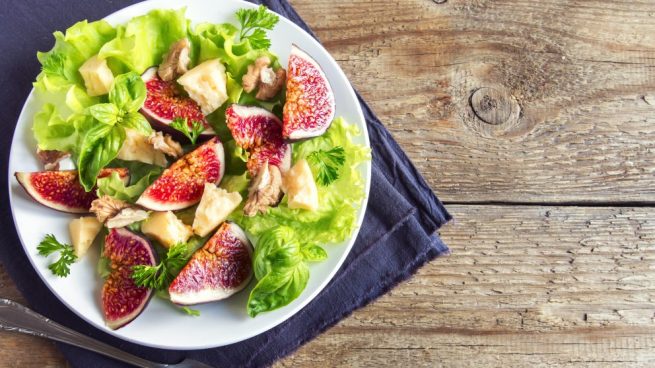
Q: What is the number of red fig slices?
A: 7